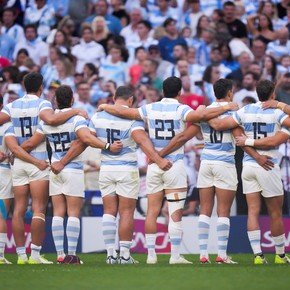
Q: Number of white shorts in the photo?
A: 7